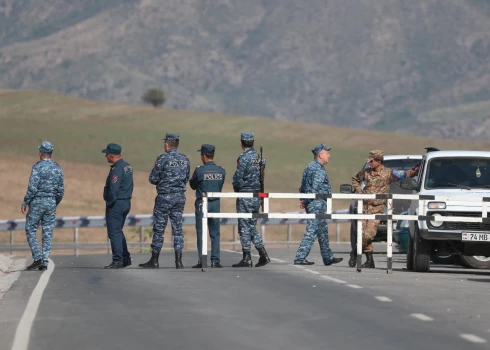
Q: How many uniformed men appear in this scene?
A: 7